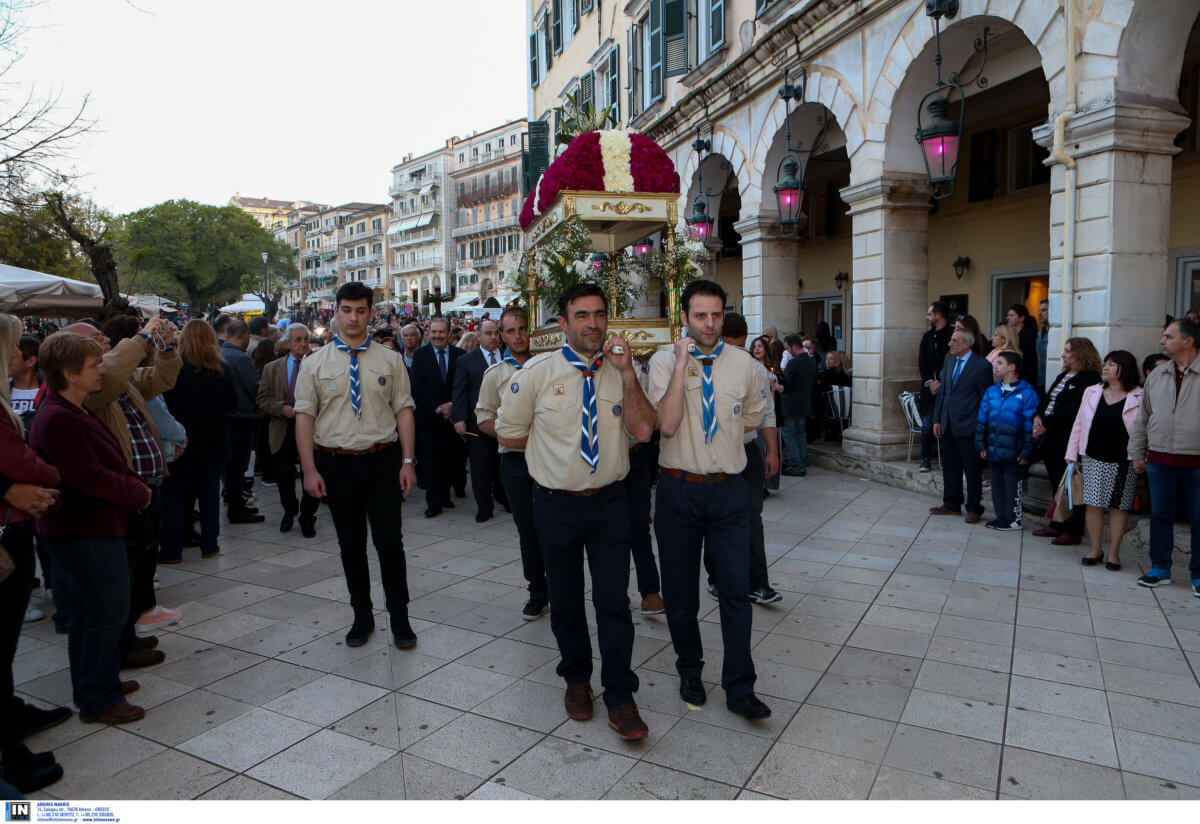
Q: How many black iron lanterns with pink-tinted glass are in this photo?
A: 5